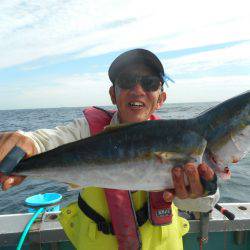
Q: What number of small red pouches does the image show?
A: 1